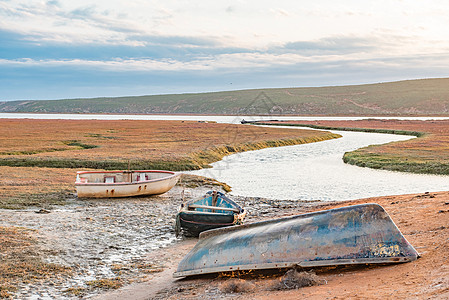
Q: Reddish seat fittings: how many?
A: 2